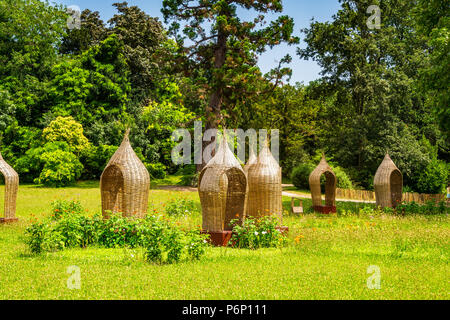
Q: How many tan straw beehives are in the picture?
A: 7